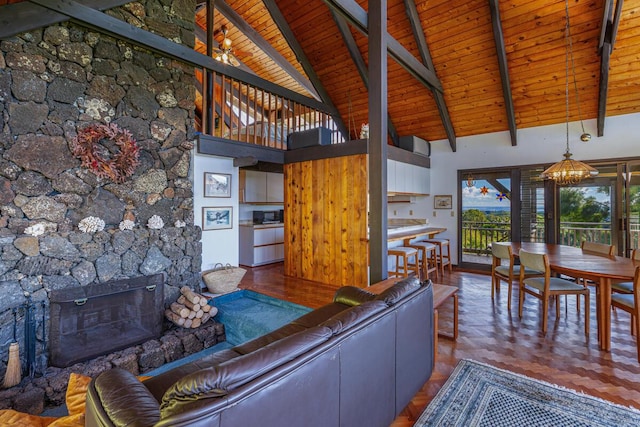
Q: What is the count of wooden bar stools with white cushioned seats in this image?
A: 3